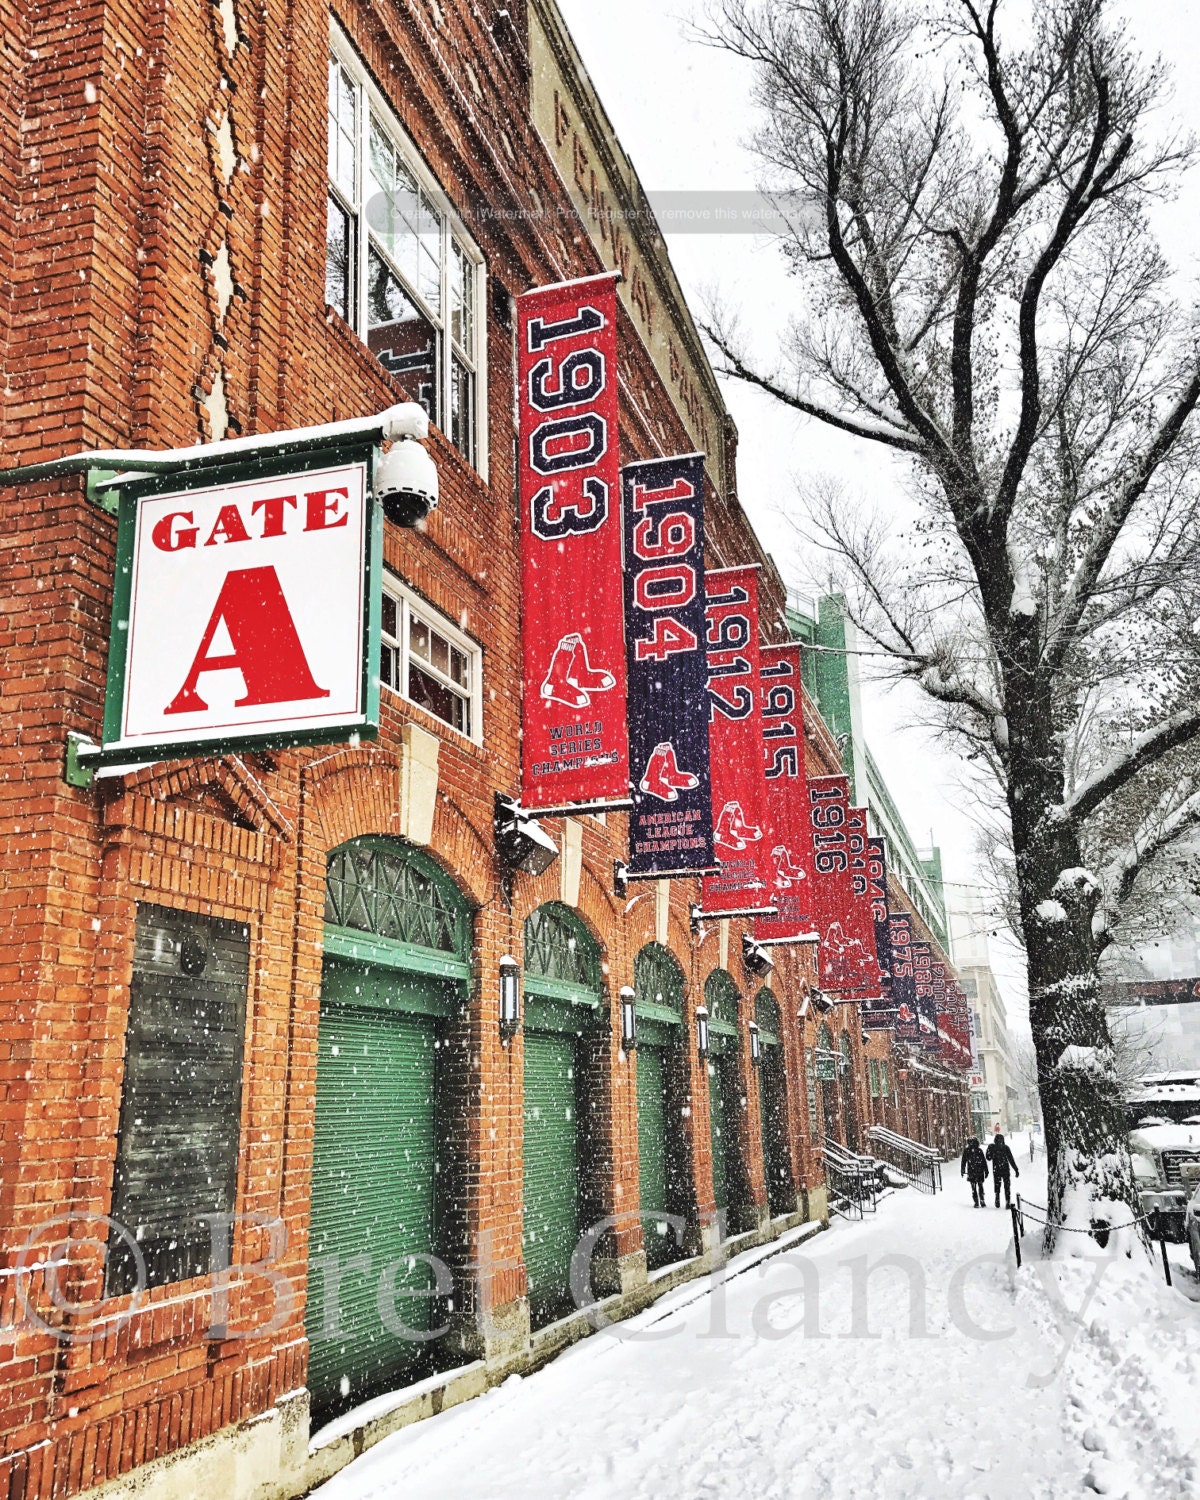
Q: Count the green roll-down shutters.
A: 5